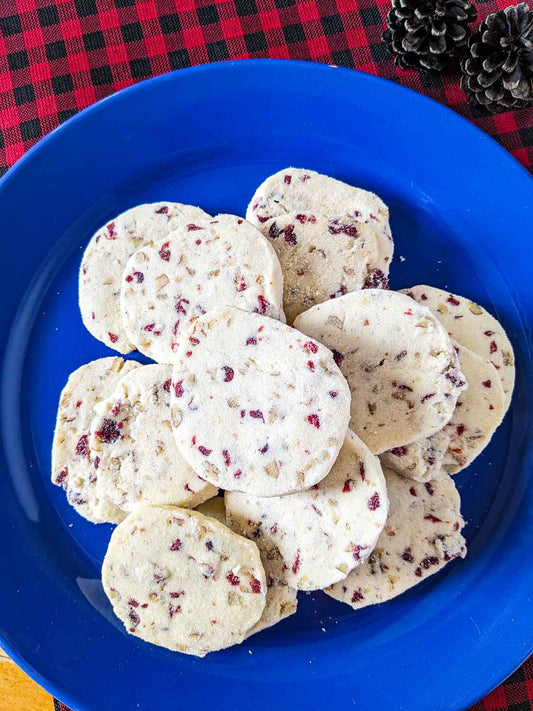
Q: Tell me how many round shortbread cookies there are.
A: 15